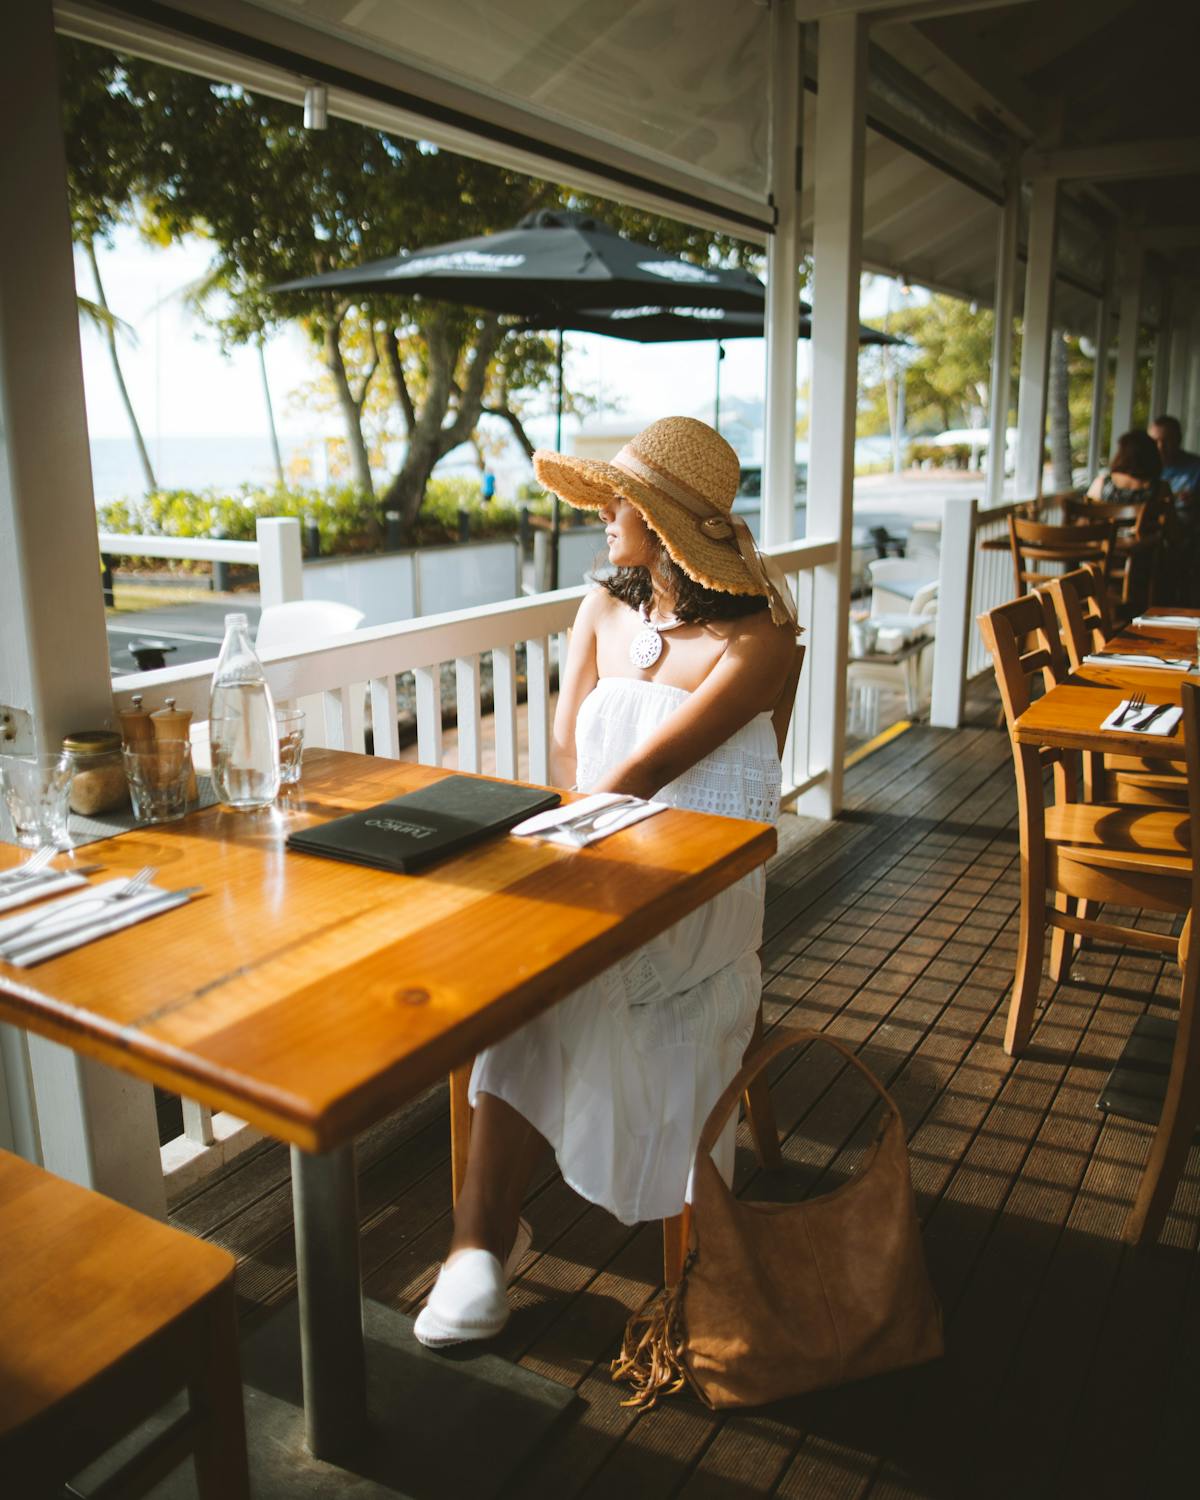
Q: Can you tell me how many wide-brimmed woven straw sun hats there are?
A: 1